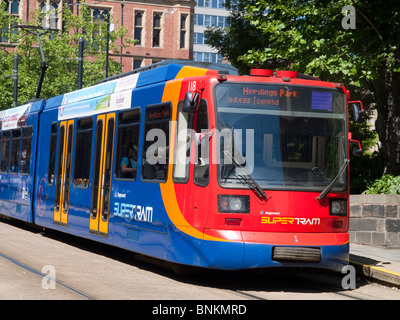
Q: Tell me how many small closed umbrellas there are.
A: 0